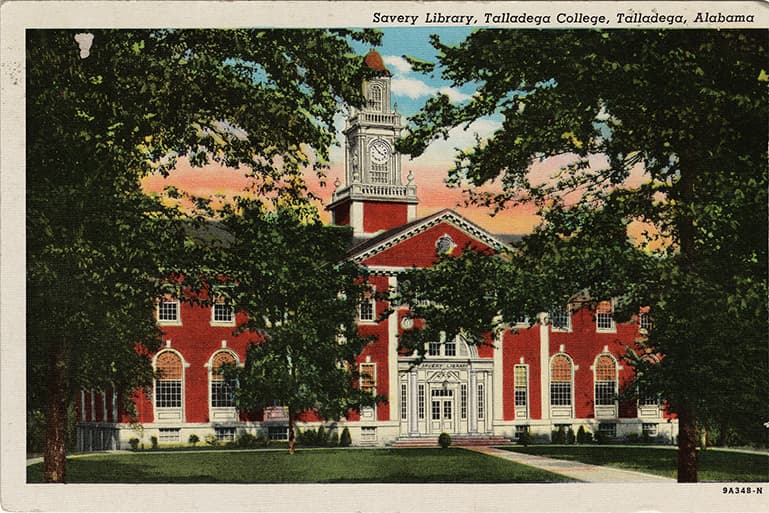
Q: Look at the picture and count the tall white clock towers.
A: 1